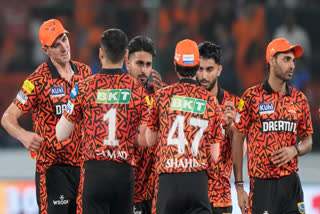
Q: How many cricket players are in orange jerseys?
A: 6